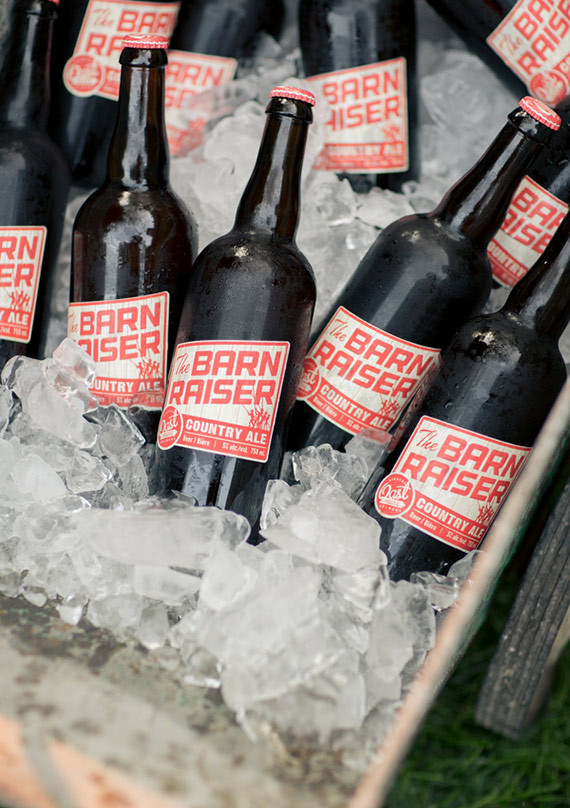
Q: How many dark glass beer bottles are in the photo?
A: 10